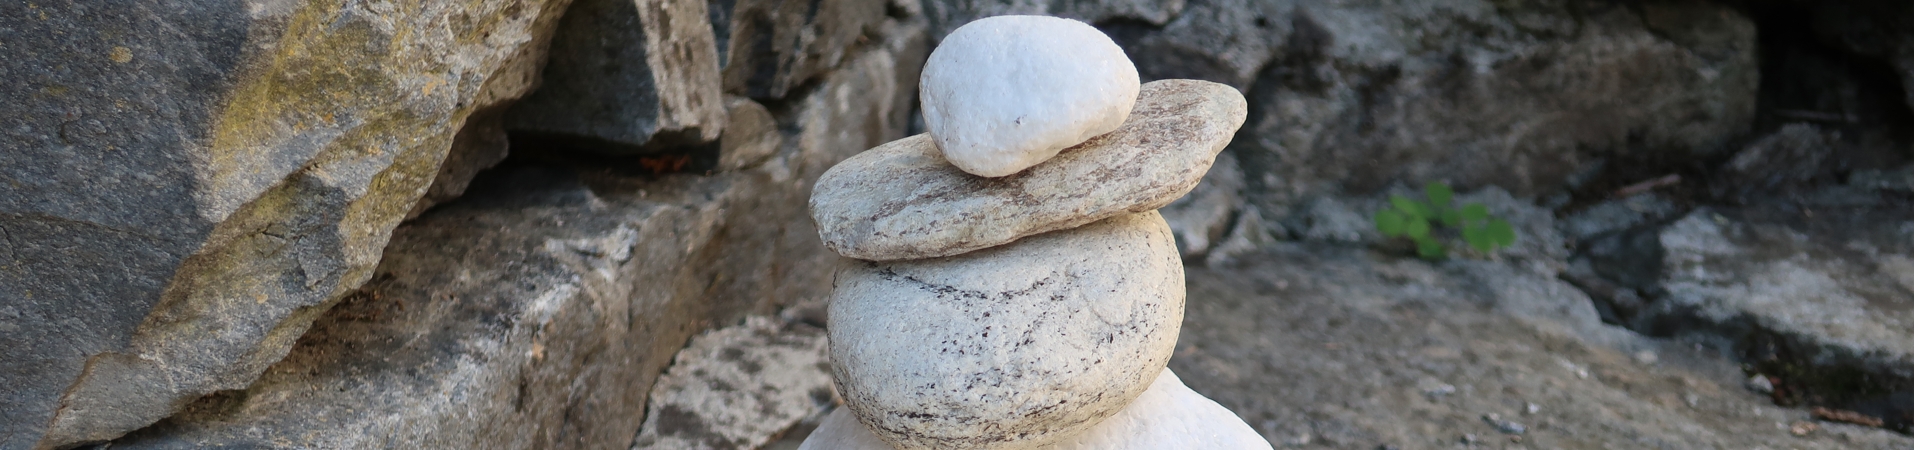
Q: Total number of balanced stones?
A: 4